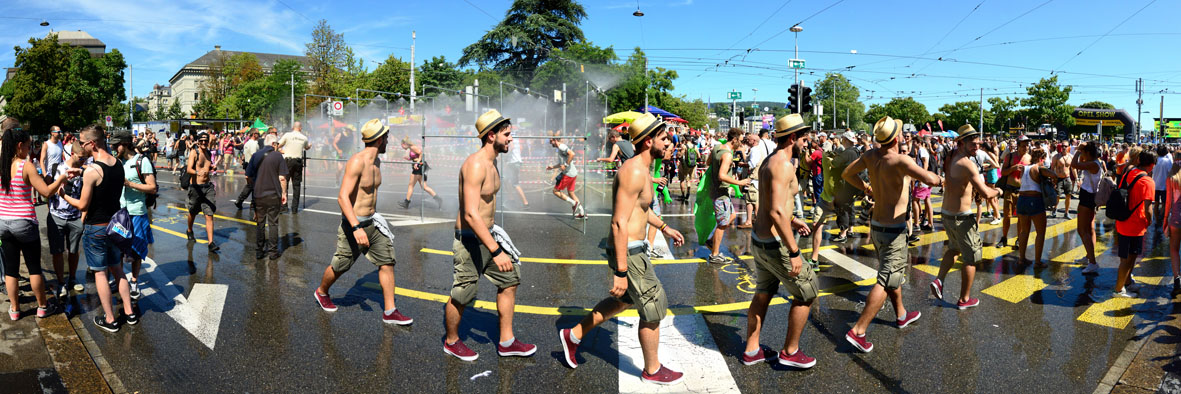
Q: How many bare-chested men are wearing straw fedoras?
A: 6